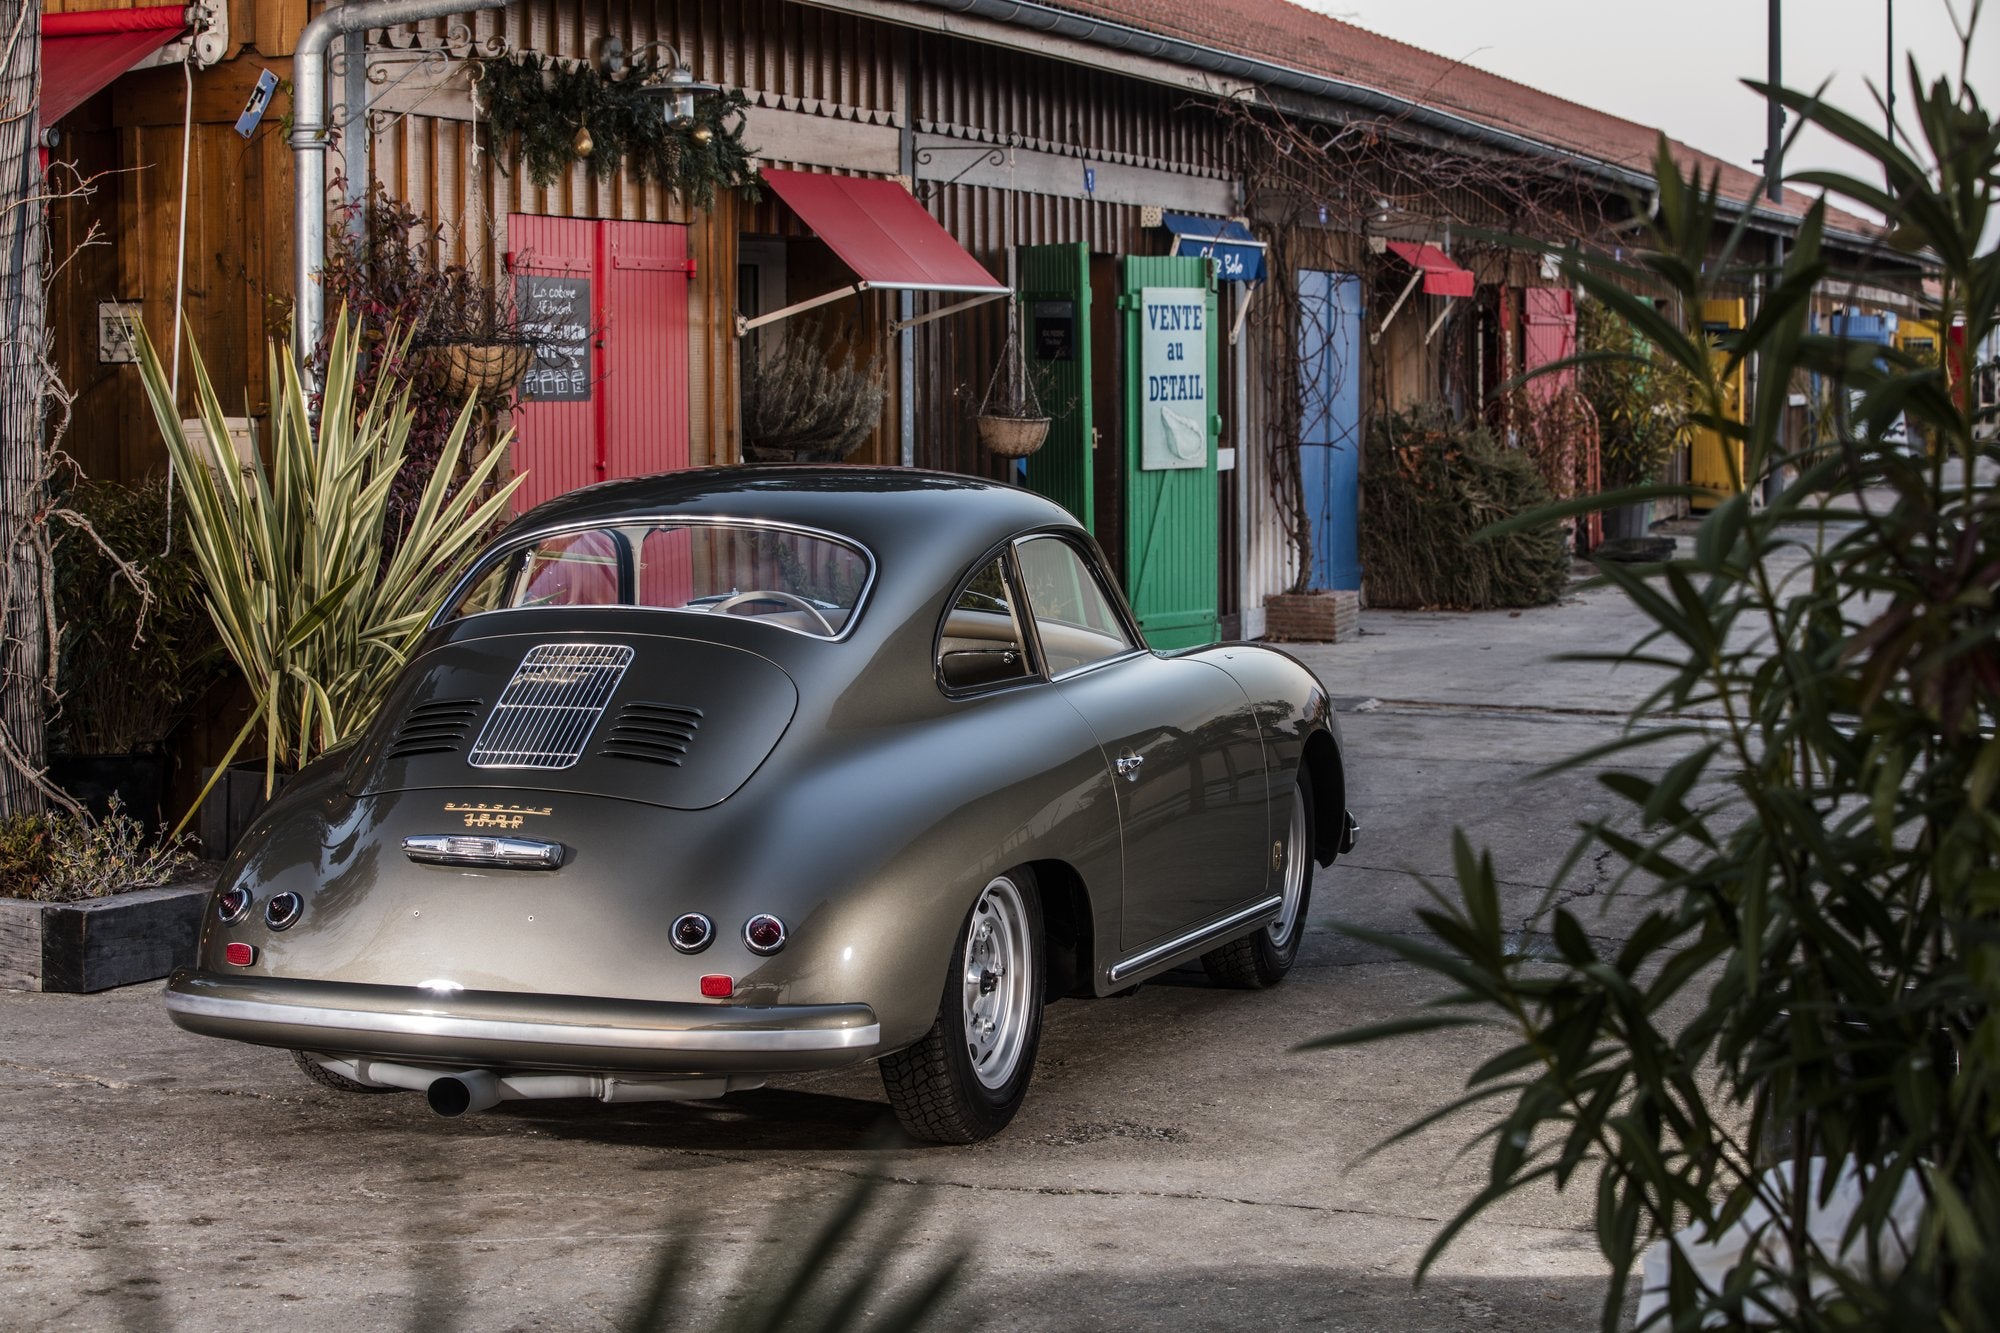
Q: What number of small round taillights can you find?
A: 4